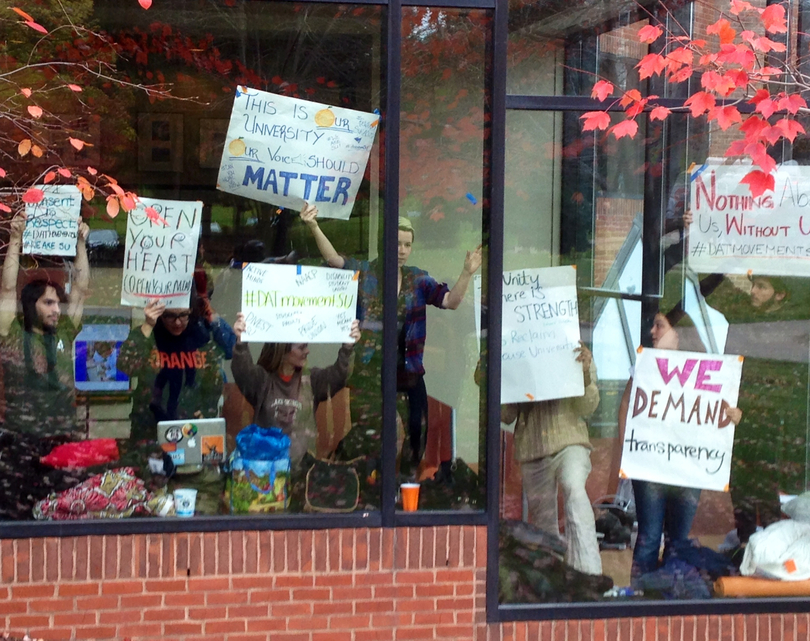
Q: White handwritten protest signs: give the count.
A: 7